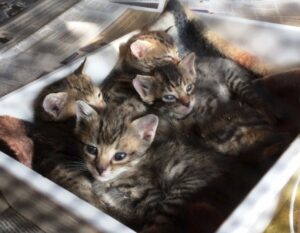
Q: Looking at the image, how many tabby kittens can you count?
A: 4